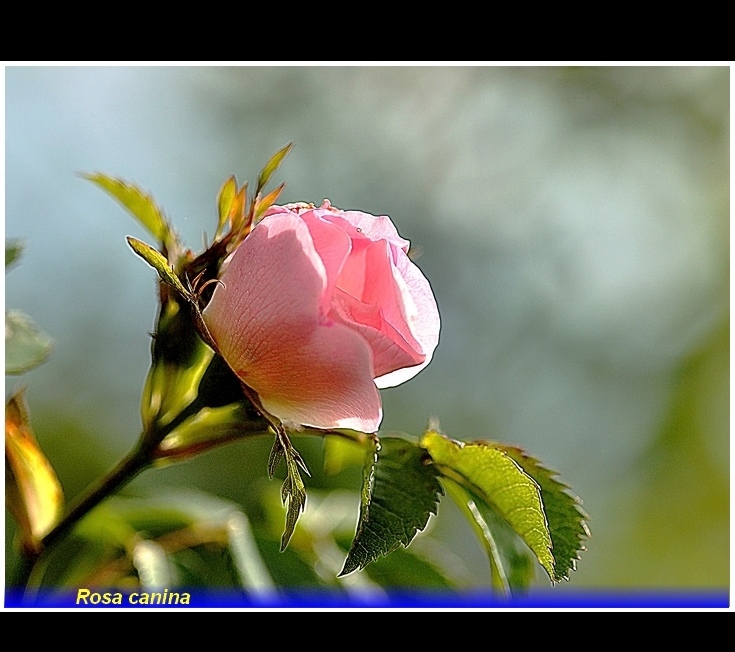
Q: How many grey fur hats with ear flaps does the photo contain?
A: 0